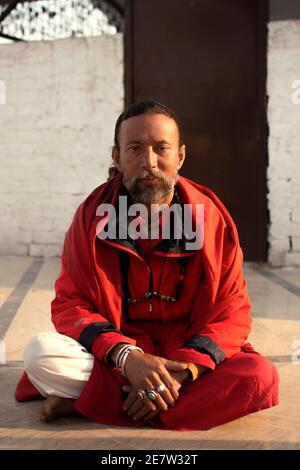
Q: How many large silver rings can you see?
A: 3